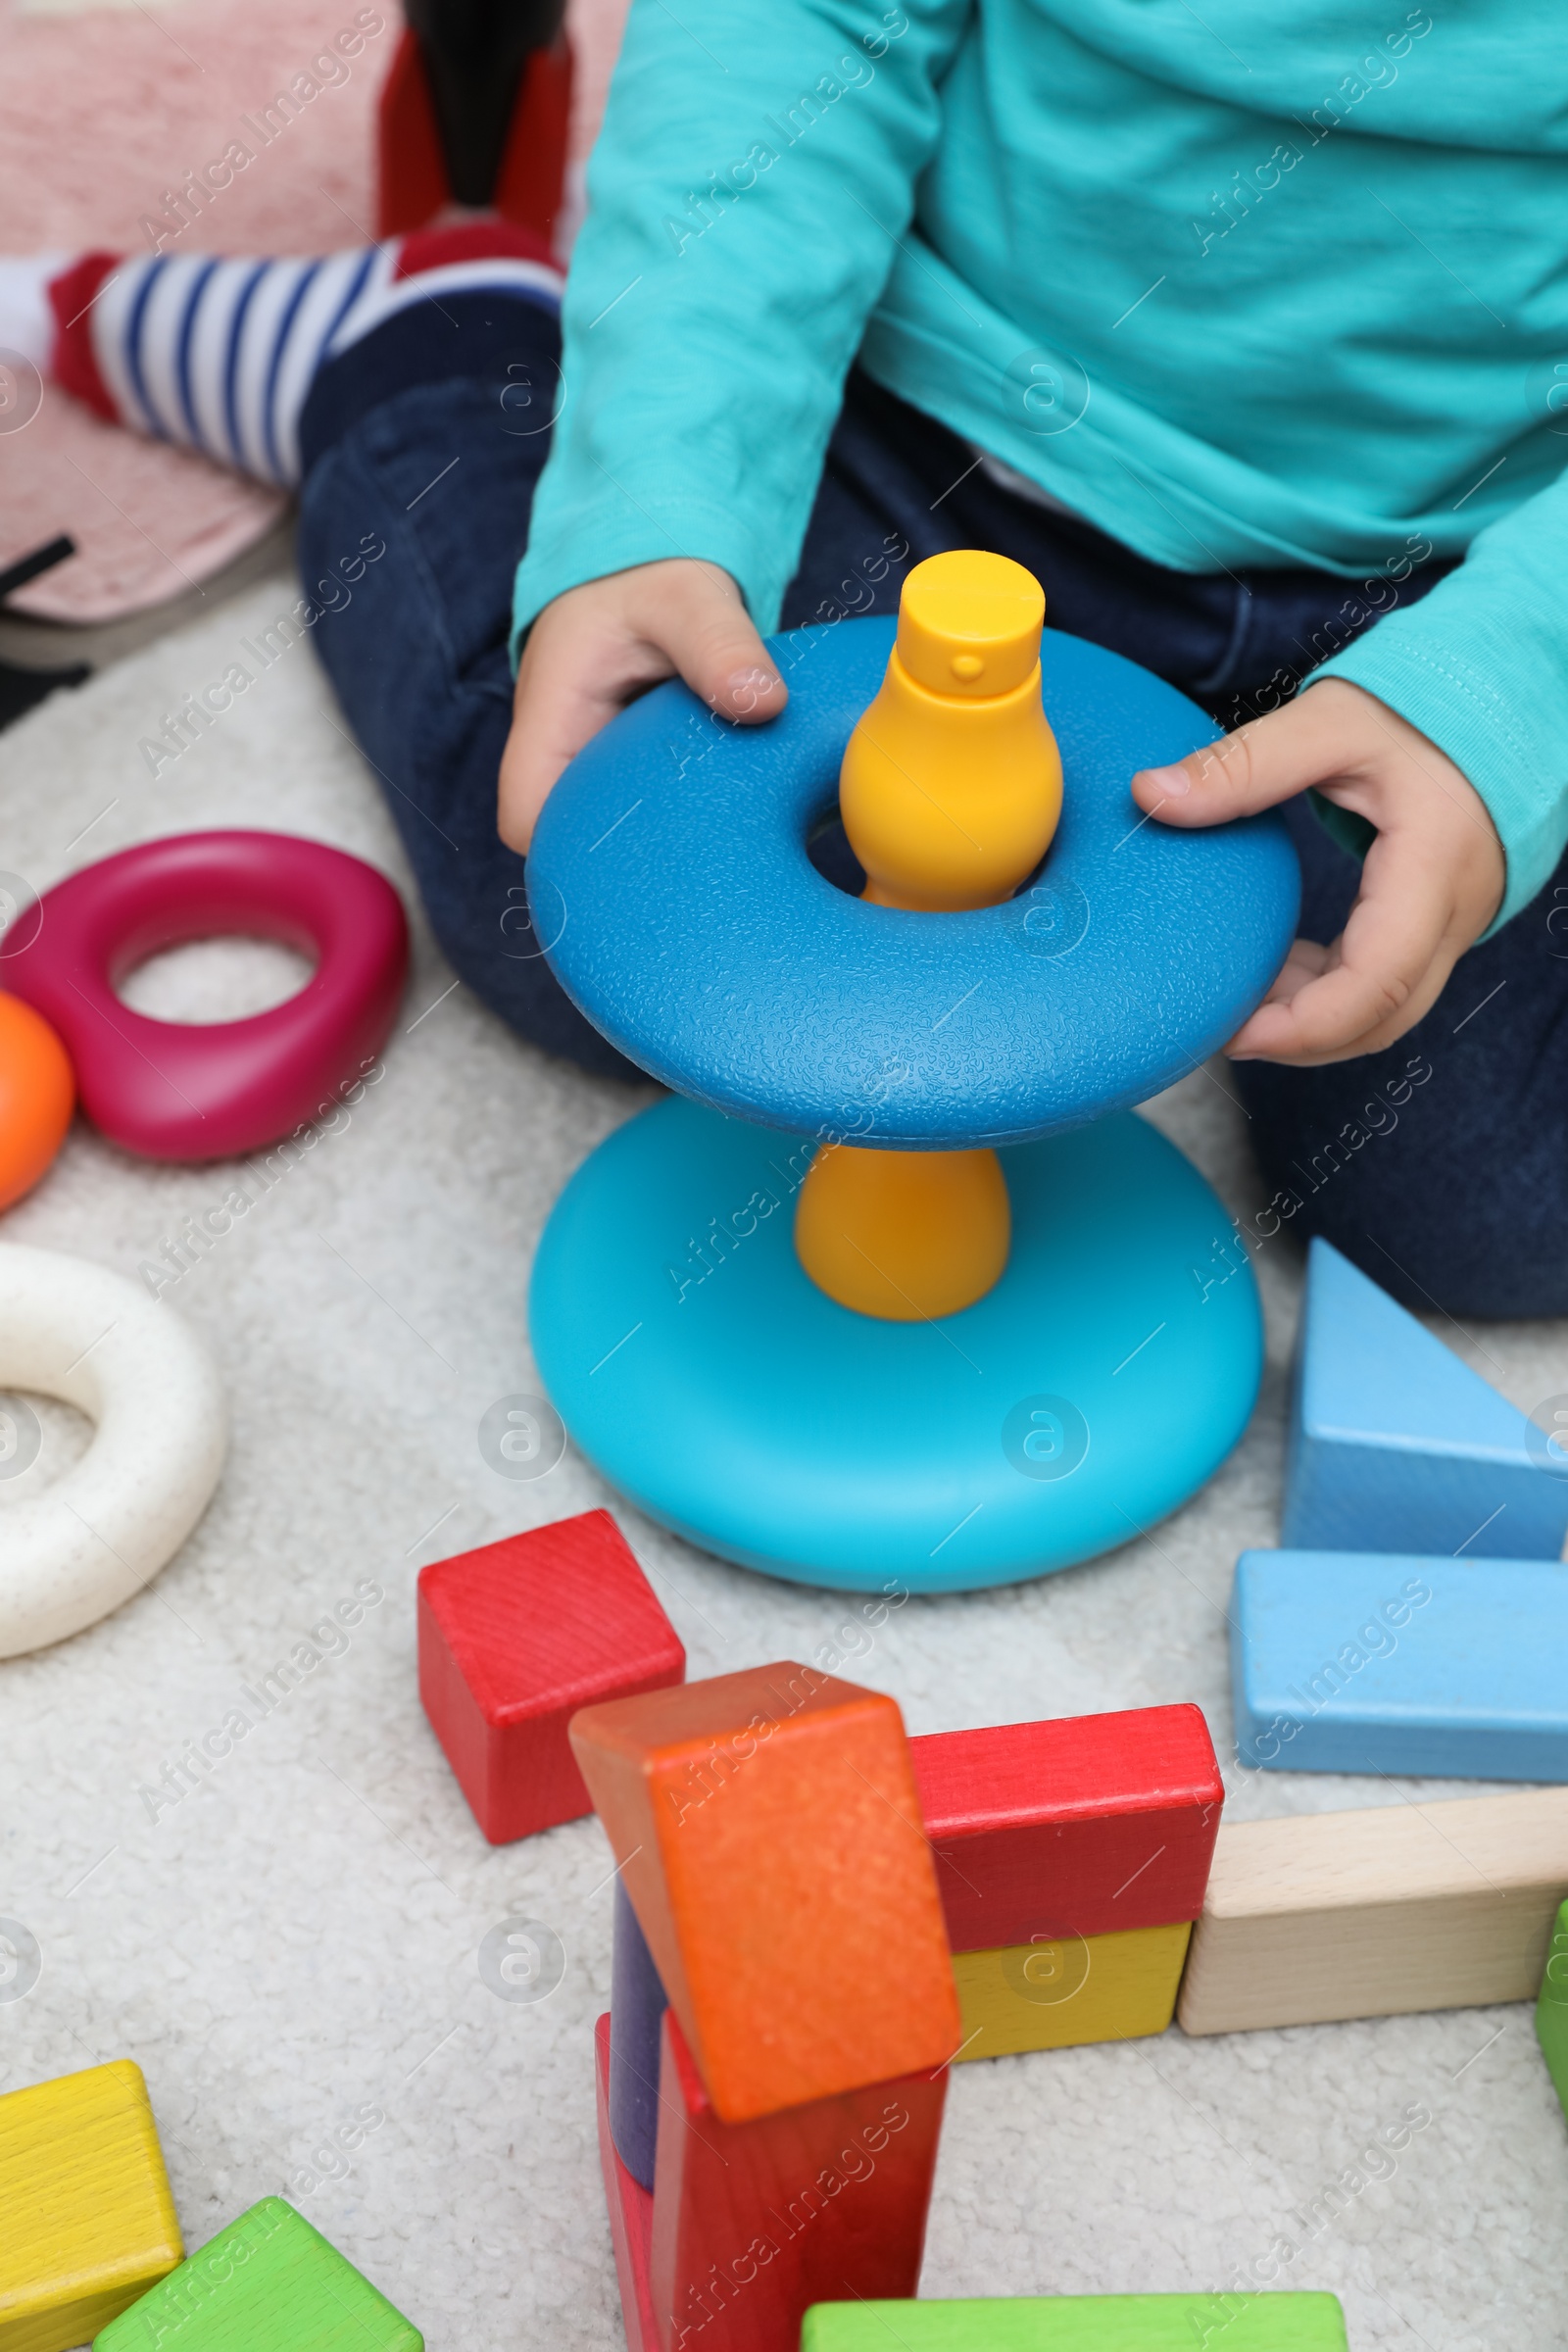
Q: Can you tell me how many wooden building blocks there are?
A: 14